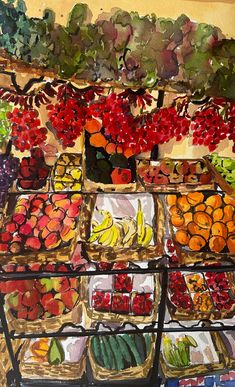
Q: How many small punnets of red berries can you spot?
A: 8